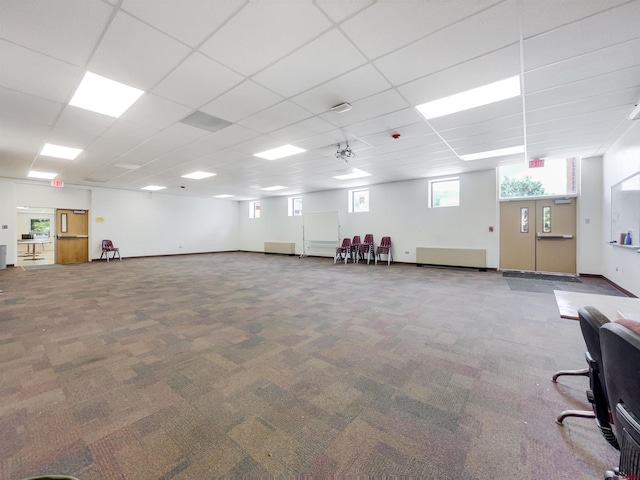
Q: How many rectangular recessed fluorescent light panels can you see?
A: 11